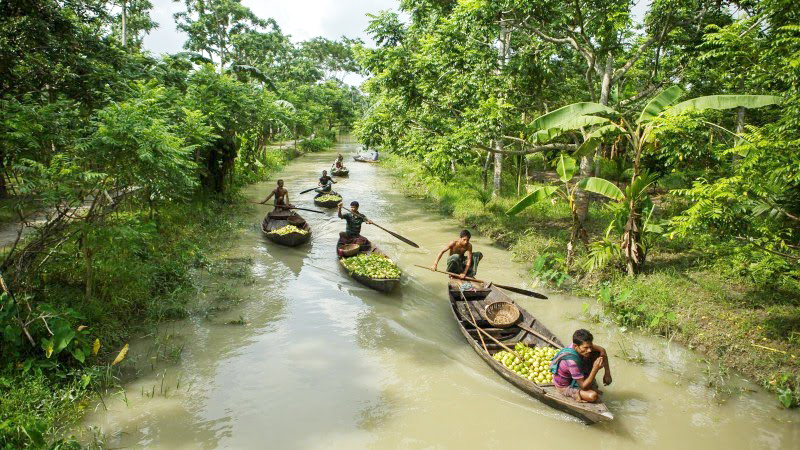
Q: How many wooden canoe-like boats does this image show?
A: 6